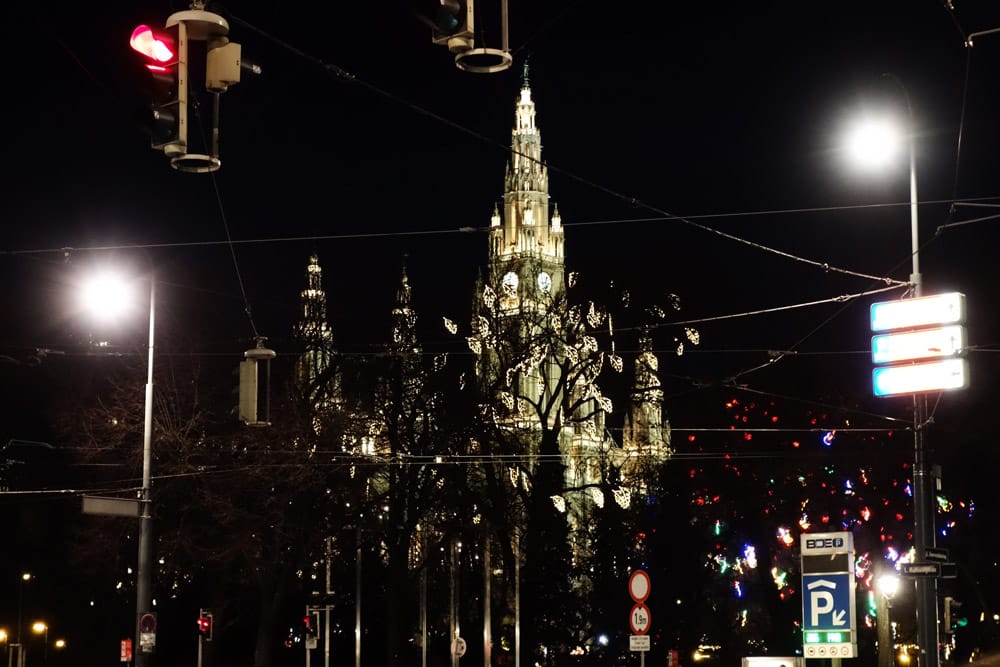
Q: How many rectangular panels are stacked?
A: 3